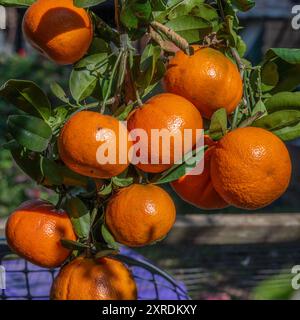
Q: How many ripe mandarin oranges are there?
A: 9